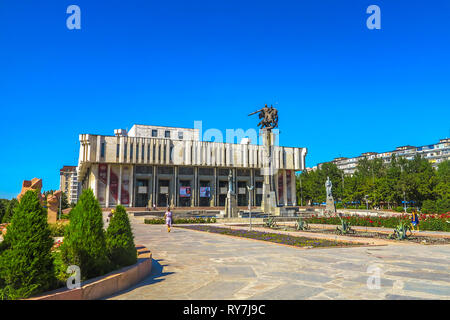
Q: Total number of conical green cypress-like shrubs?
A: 3